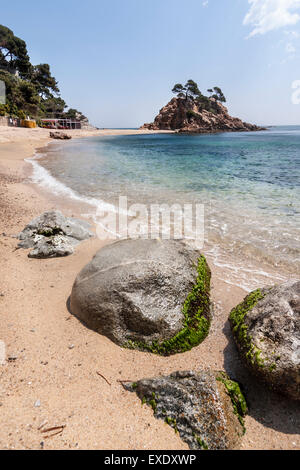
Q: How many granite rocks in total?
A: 4